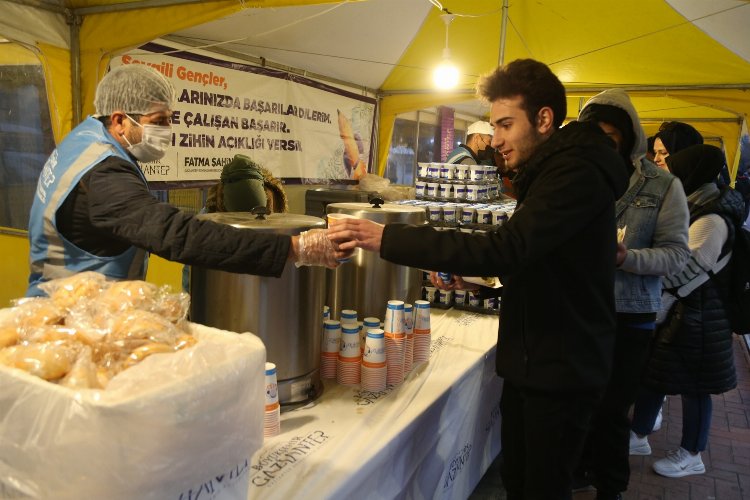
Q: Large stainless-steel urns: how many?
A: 2